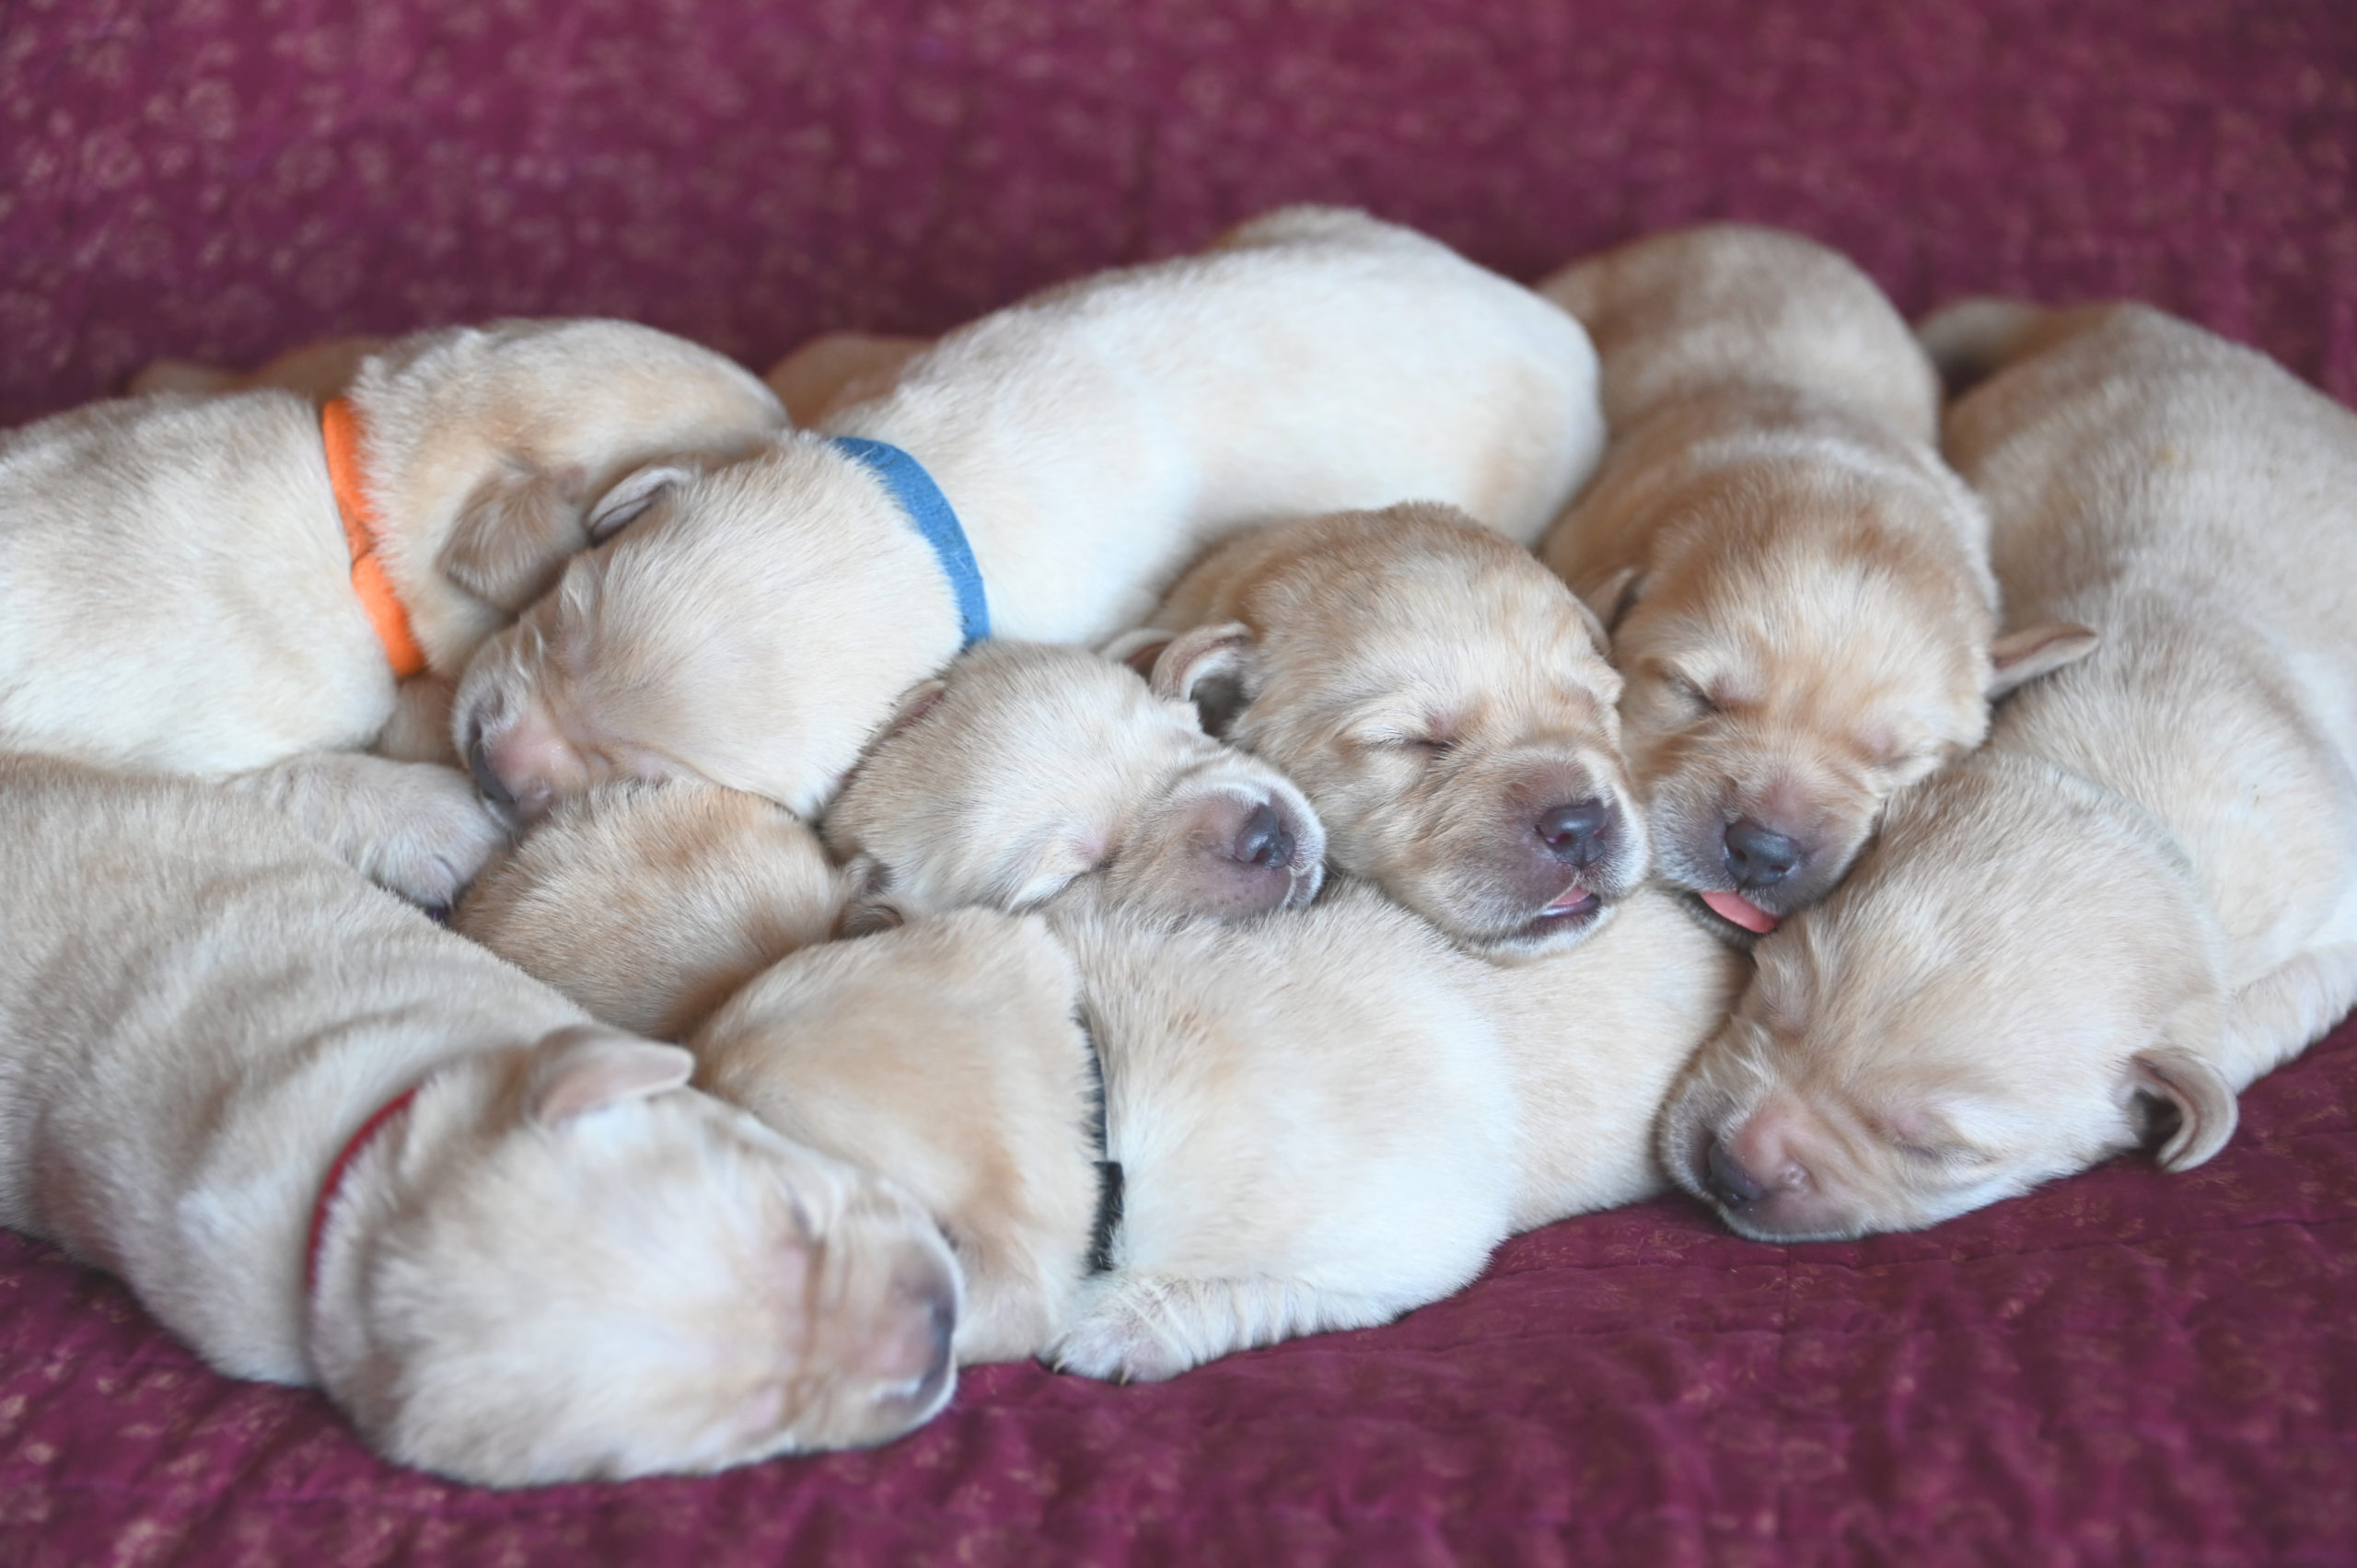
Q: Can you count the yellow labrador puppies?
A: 9